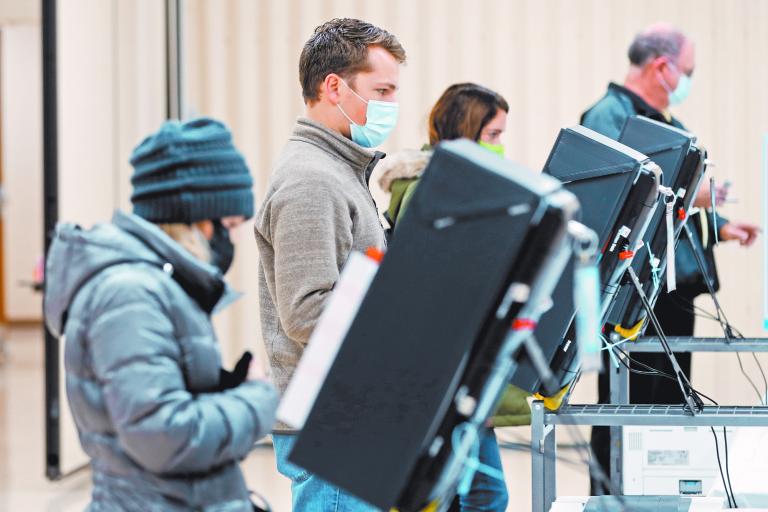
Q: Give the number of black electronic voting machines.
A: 3